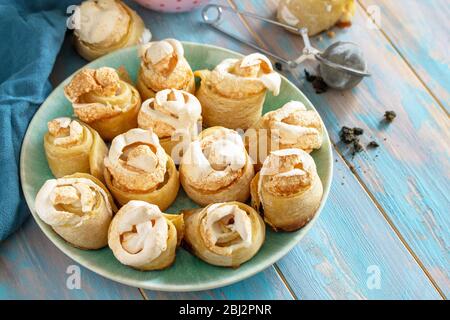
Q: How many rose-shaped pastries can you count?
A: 14